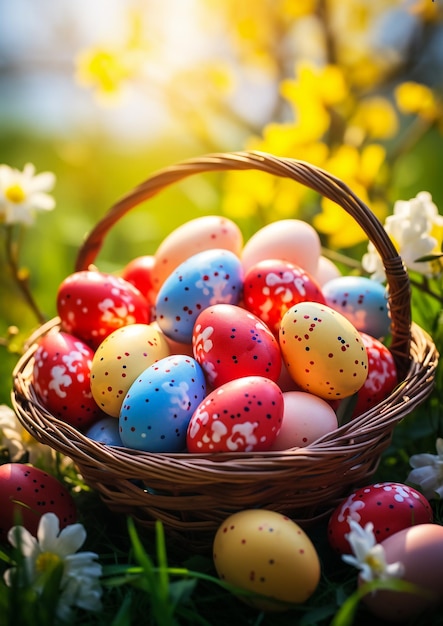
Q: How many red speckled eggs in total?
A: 8